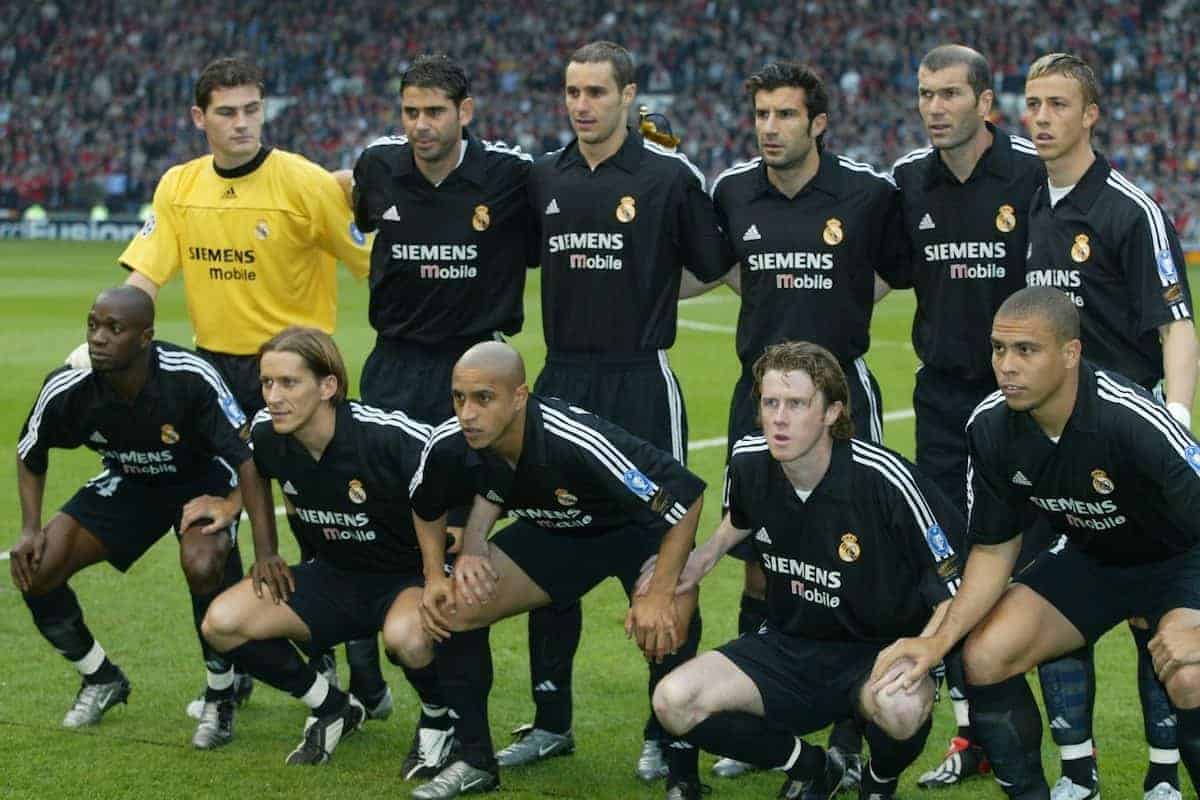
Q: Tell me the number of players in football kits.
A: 11